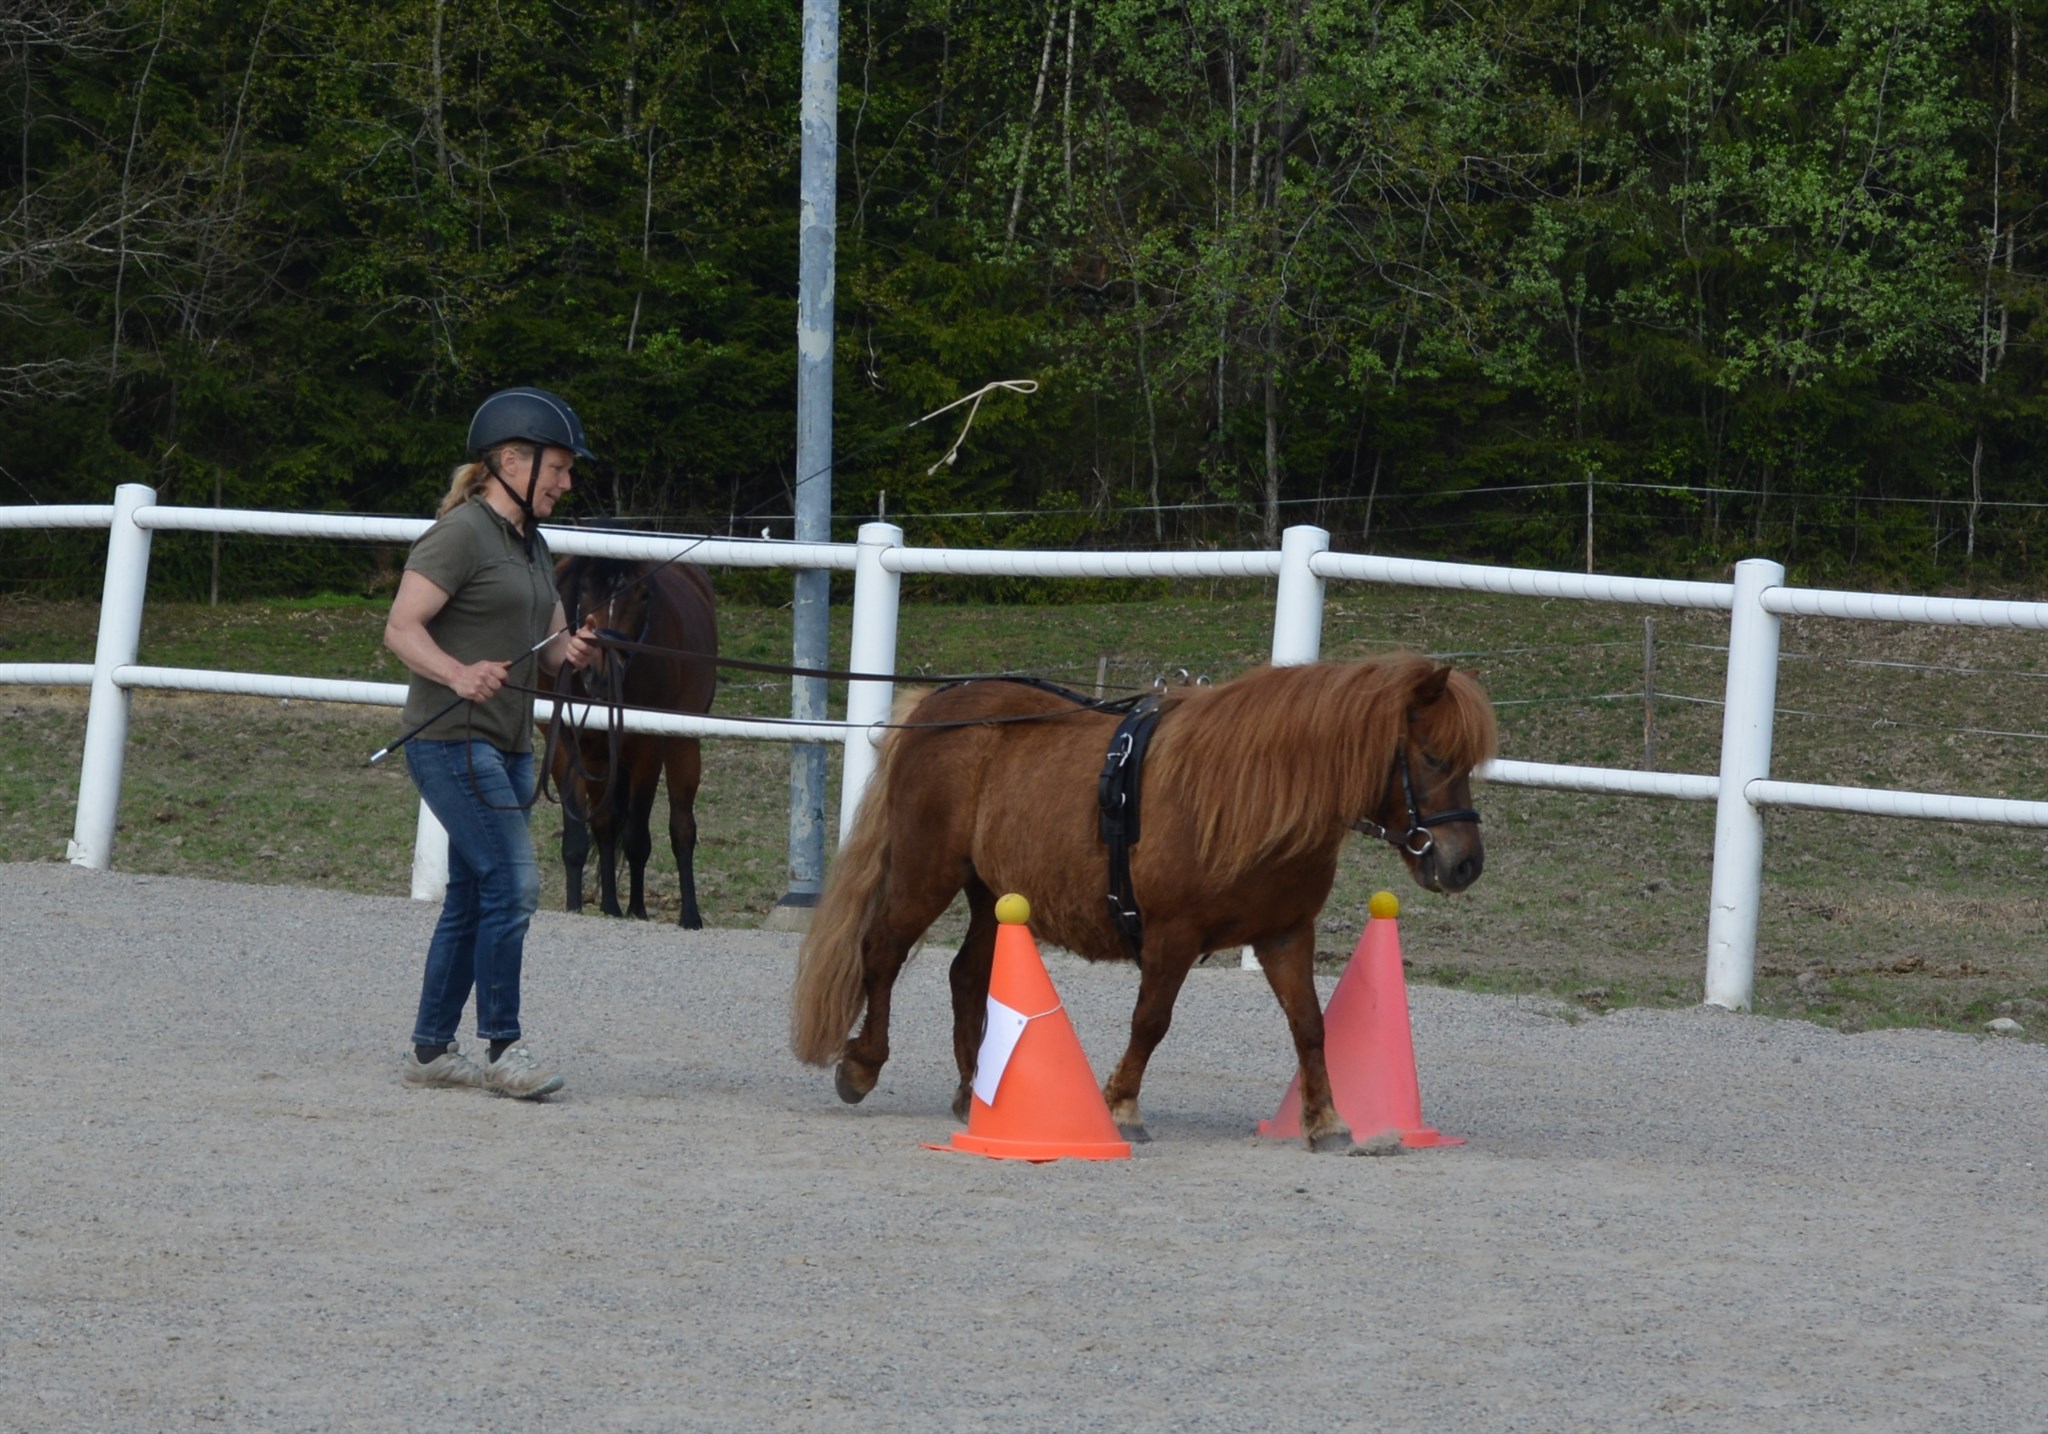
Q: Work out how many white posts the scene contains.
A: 5